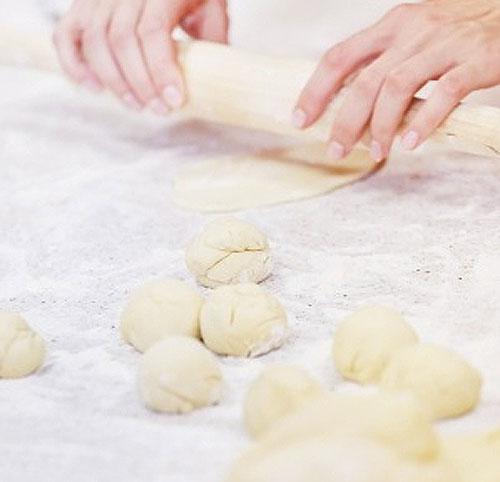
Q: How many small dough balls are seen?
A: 8